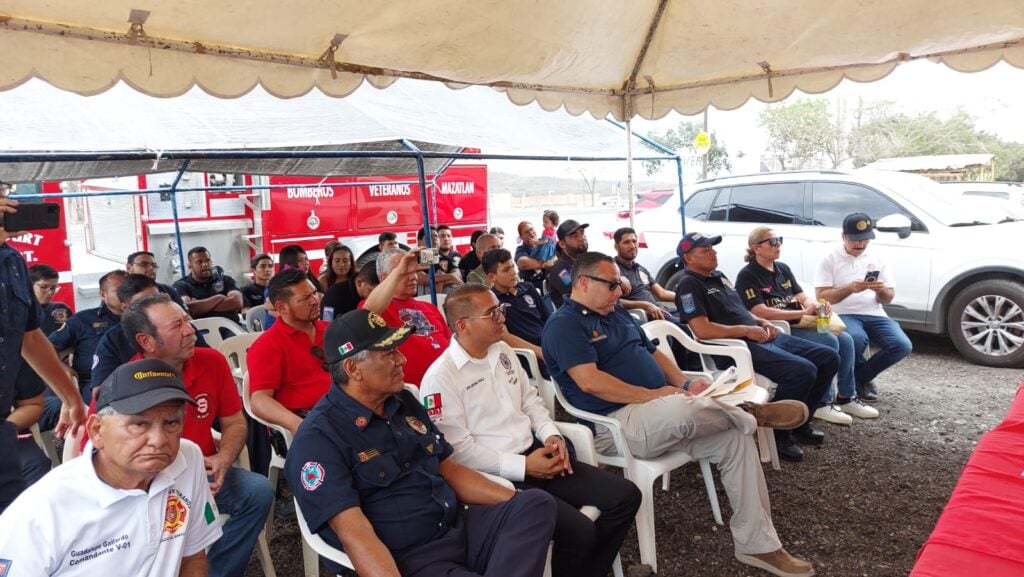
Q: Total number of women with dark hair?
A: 2